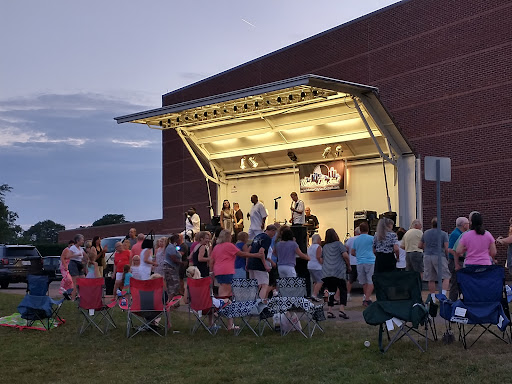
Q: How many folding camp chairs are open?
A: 8